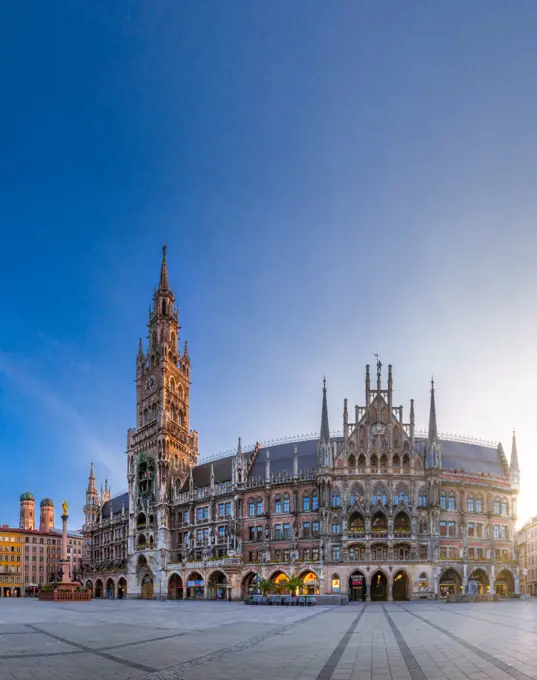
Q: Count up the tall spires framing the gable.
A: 2